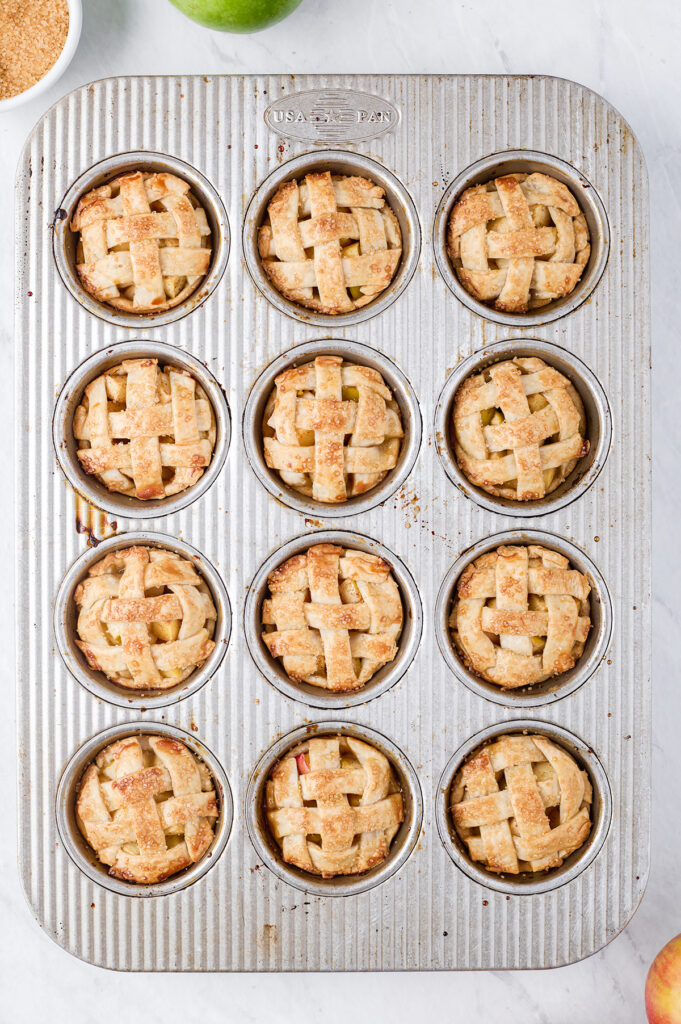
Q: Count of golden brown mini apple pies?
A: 12